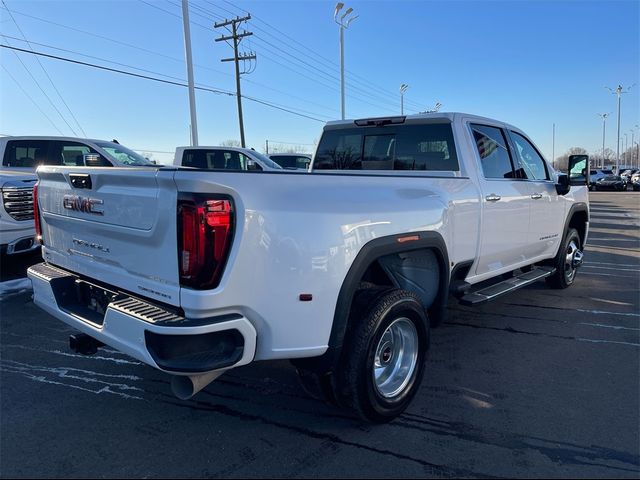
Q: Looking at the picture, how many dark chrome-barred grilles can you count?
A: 1